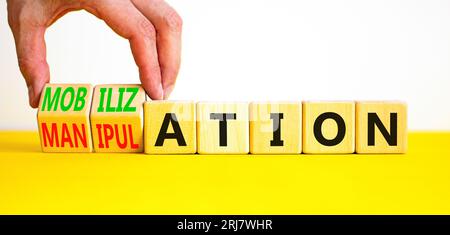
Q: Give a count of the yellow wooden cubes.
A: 7